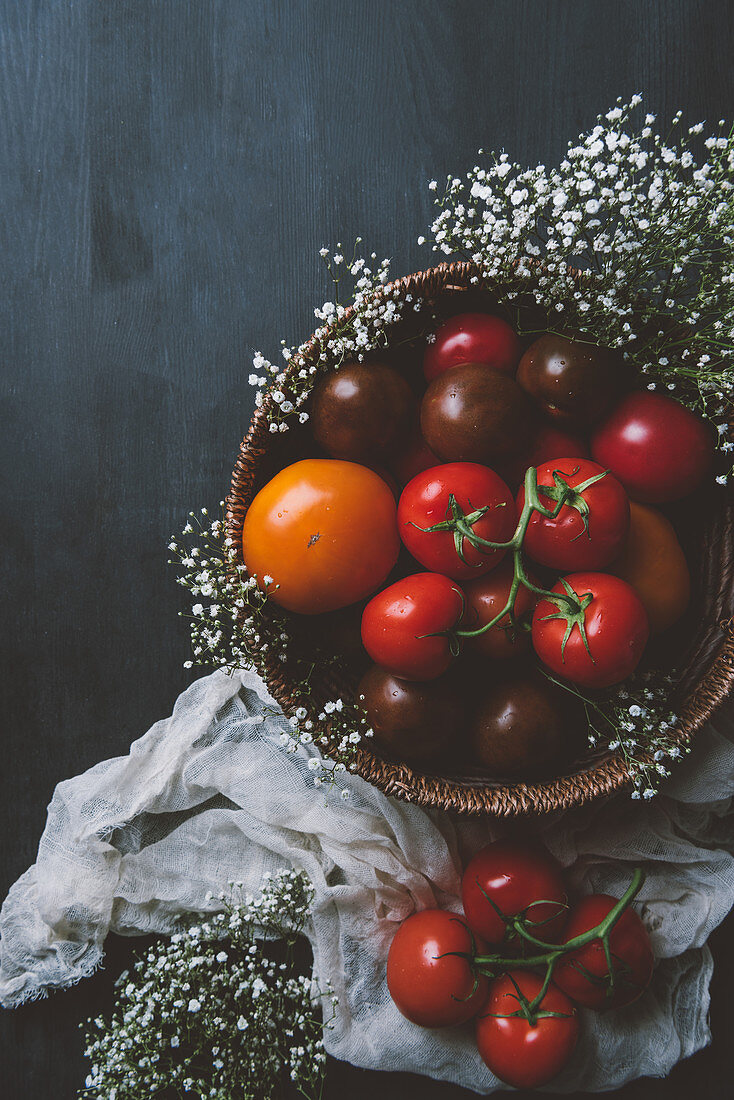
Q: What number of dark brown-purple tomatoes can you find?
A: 5